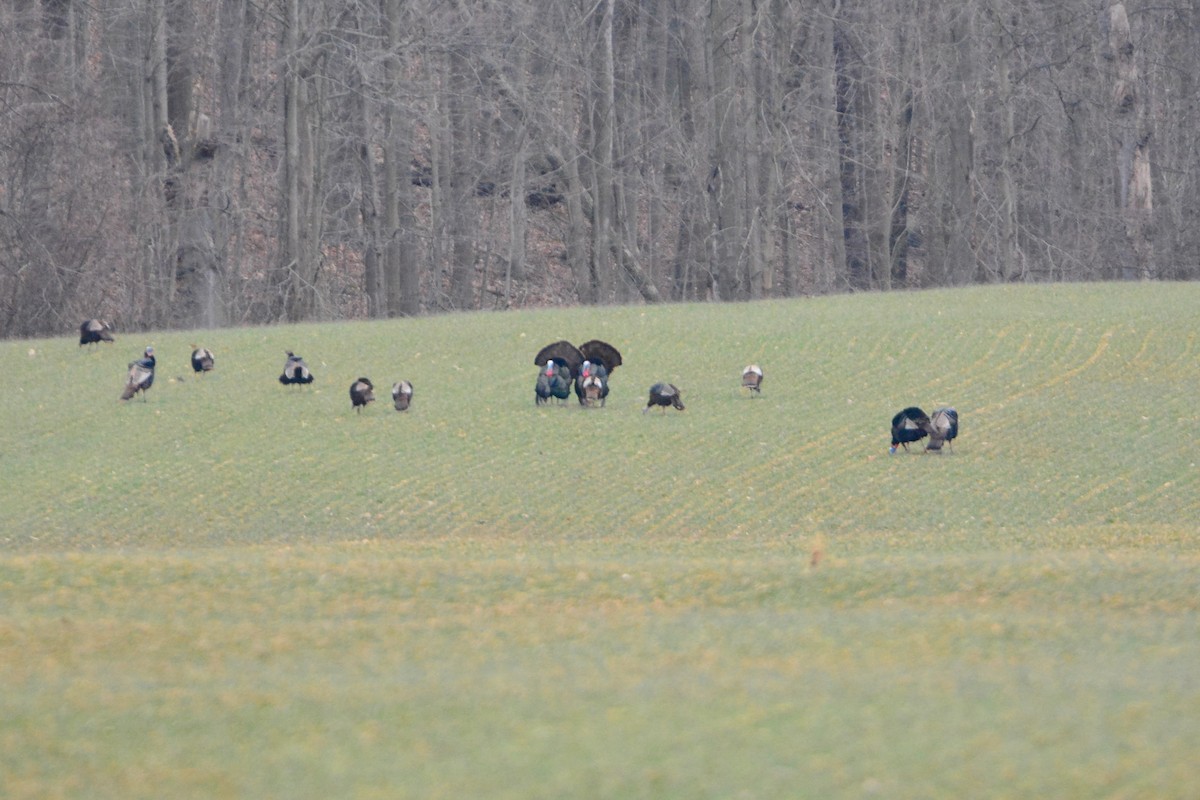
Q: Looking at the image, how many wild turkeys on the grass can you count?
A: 13